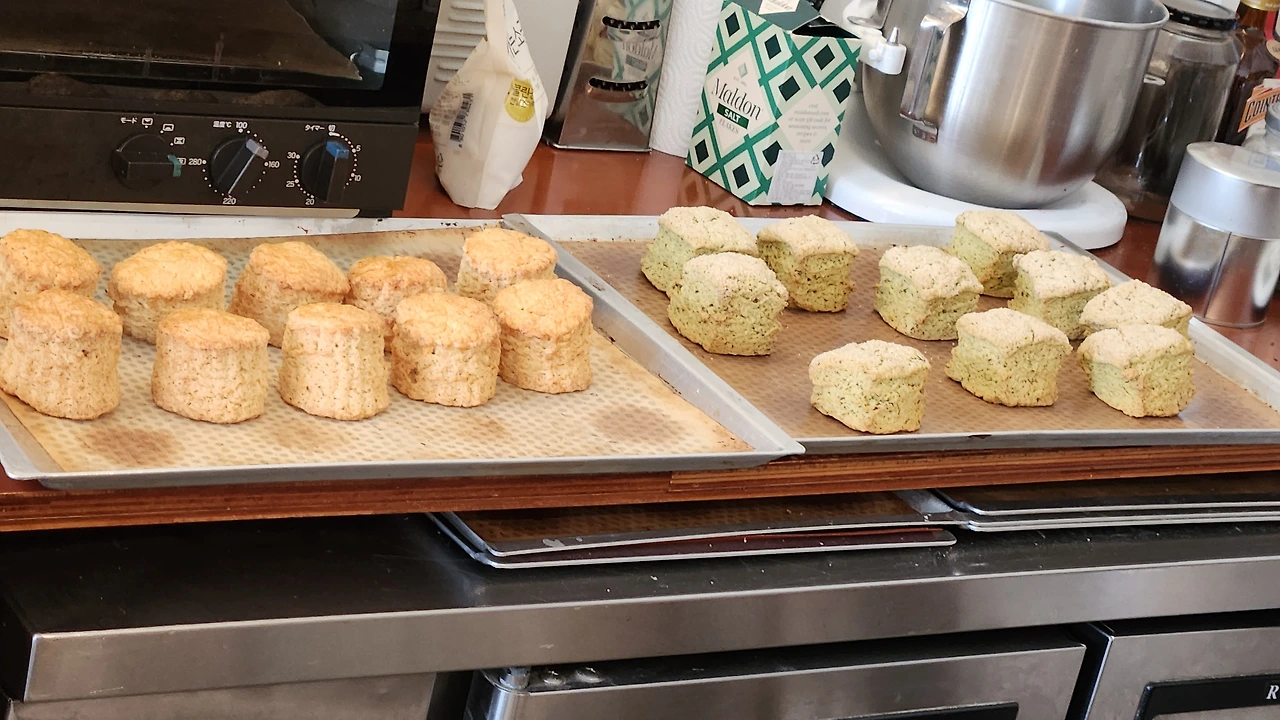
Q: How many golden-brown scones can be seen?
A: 10